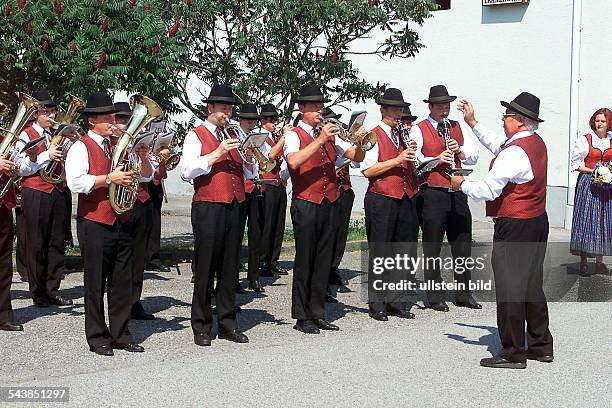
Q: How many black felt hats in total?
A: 12